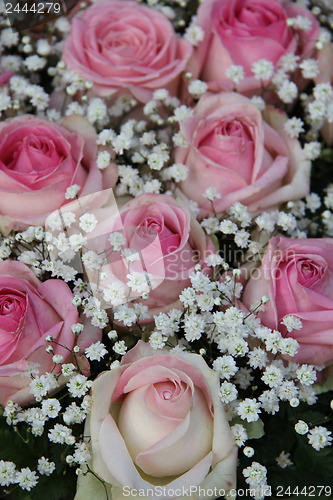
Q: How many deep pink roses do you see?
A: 7